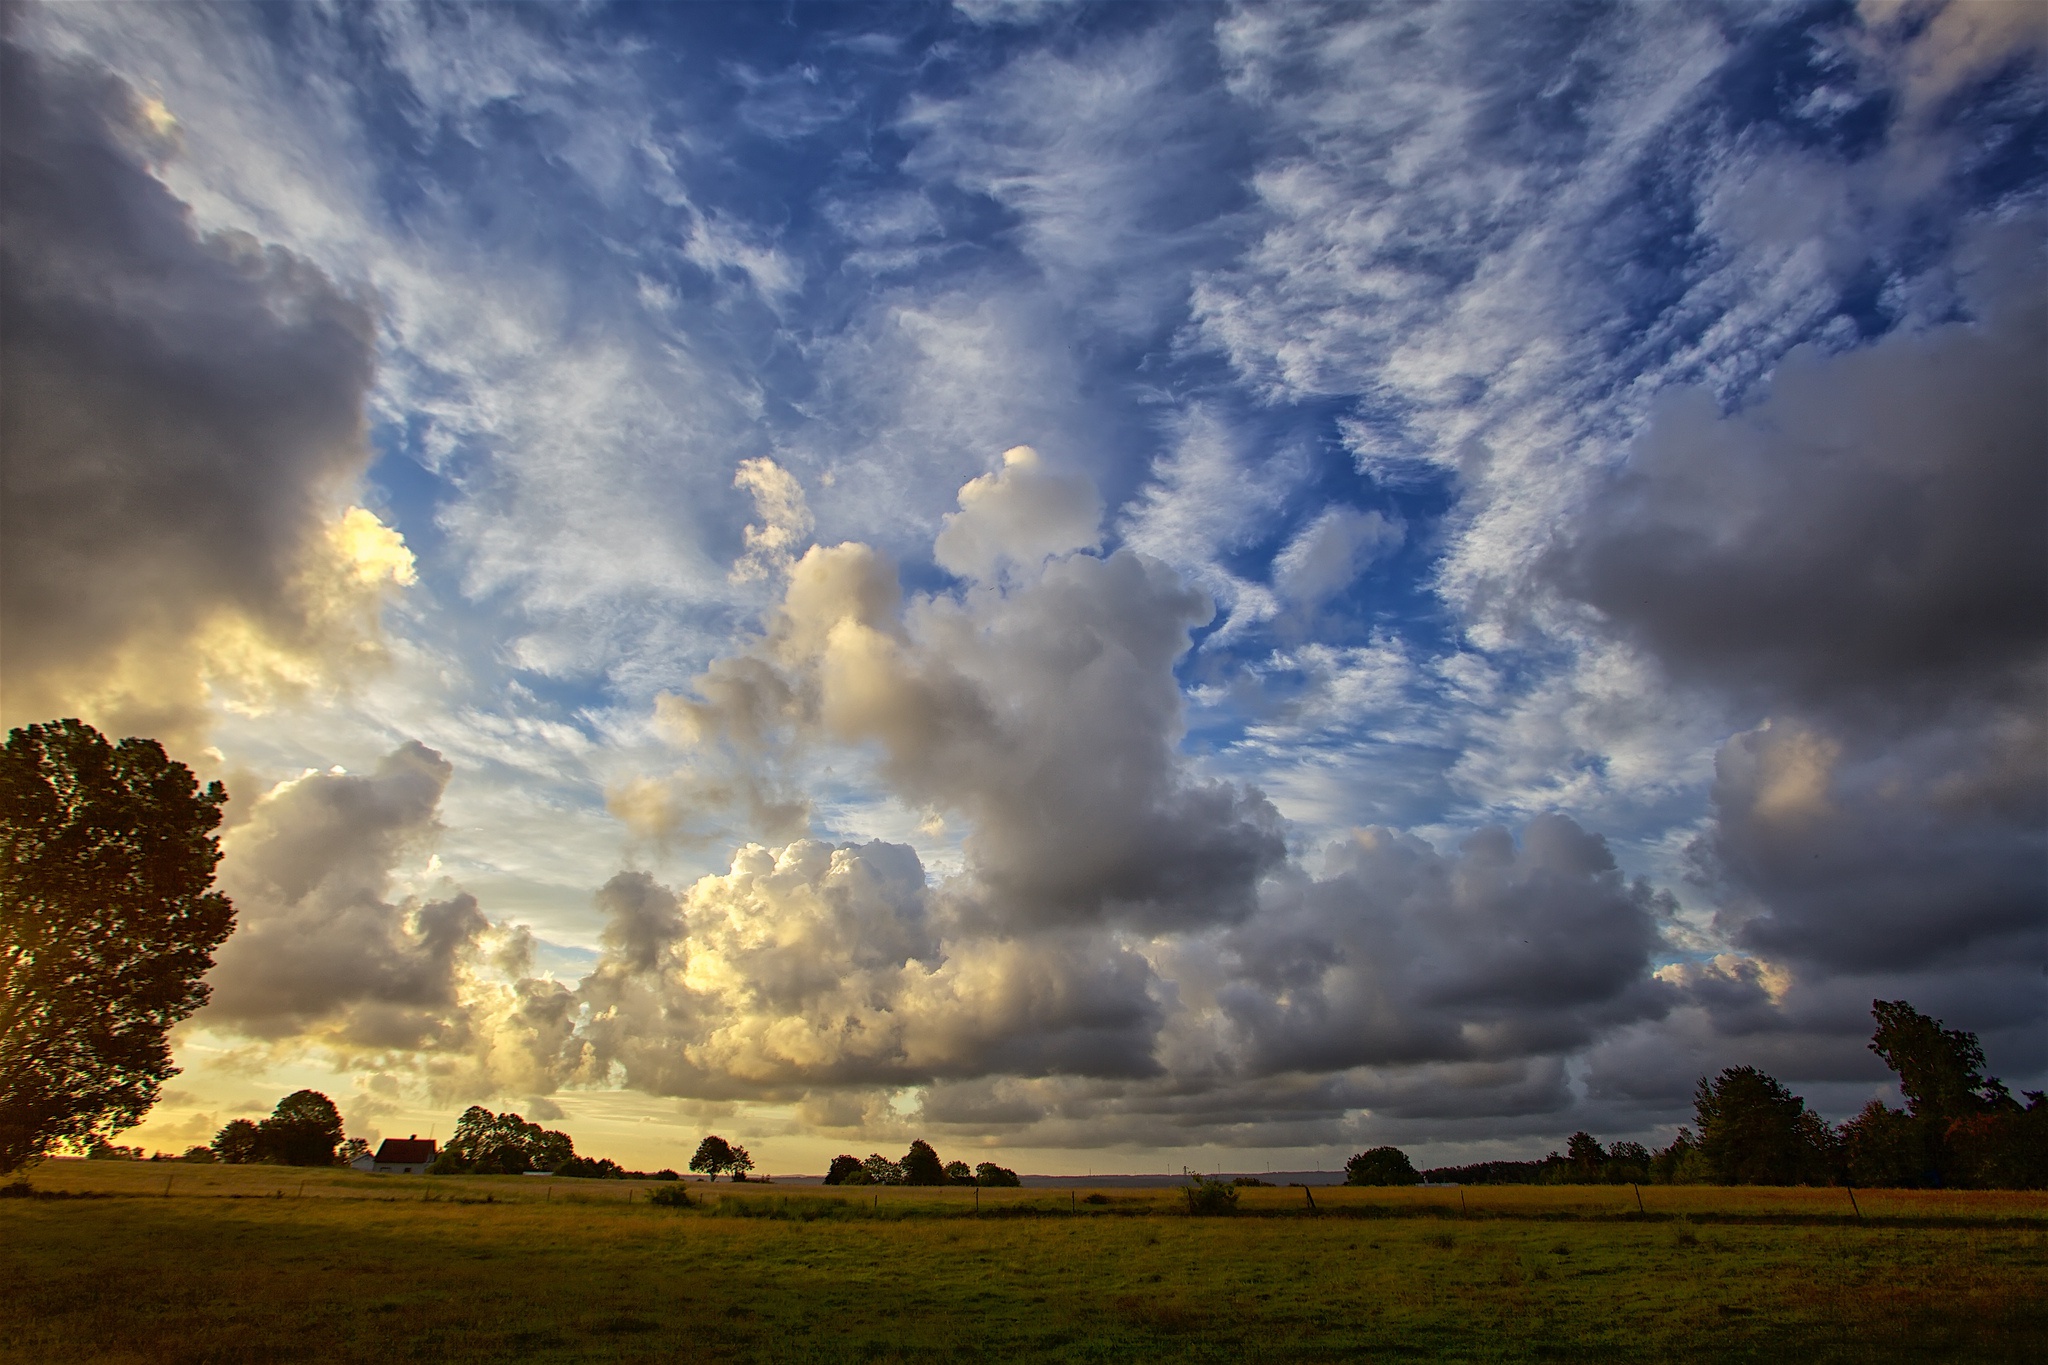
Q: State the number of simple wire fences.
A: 1